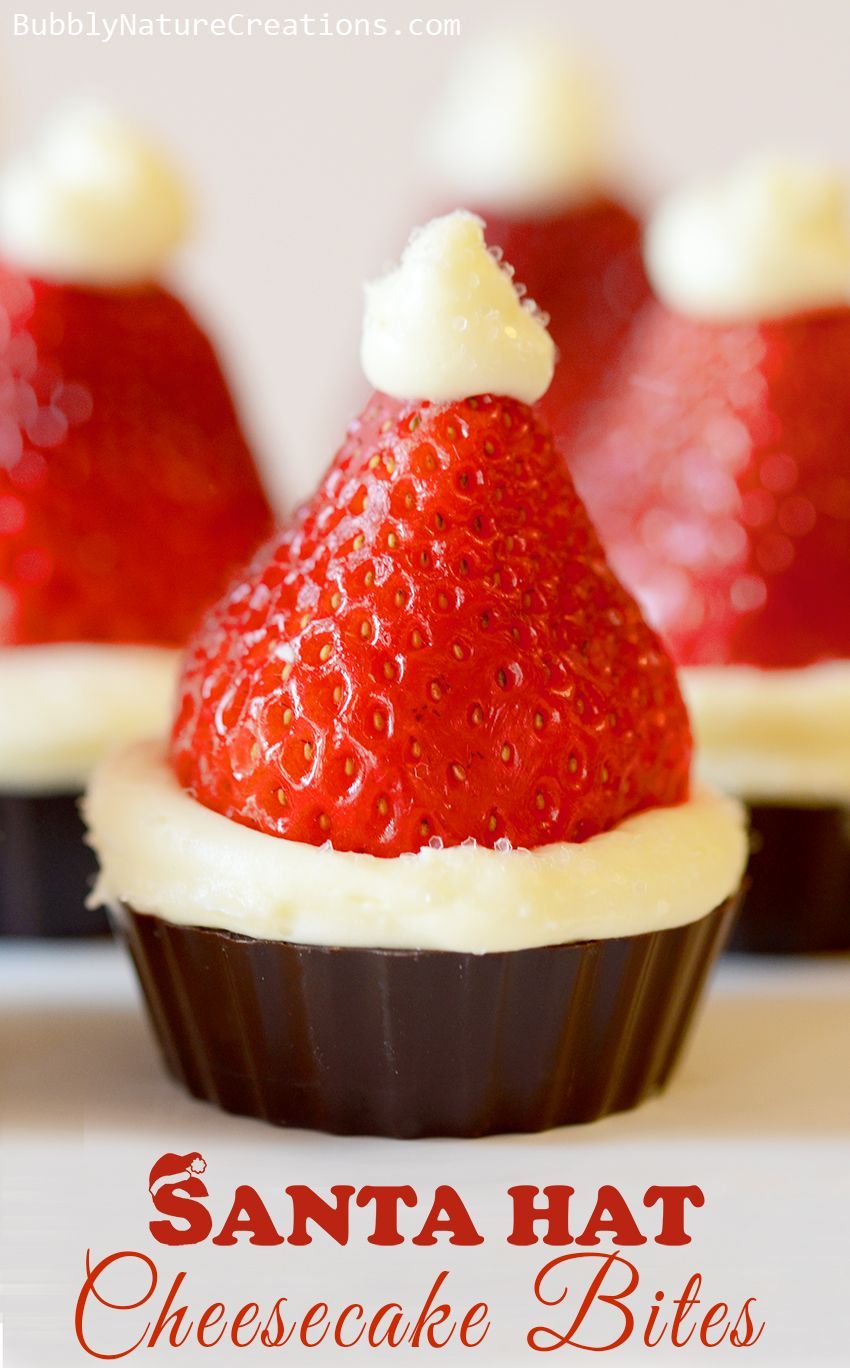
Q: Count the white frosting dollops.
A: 4